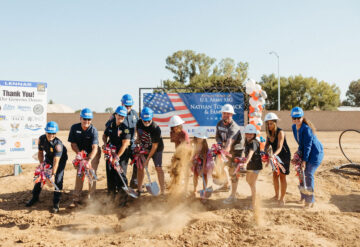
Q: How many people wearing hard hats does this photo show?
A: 11